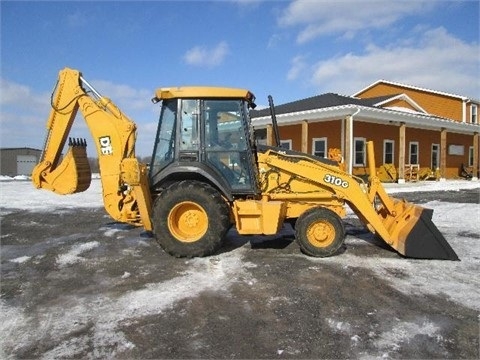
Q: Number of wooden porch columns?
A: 6